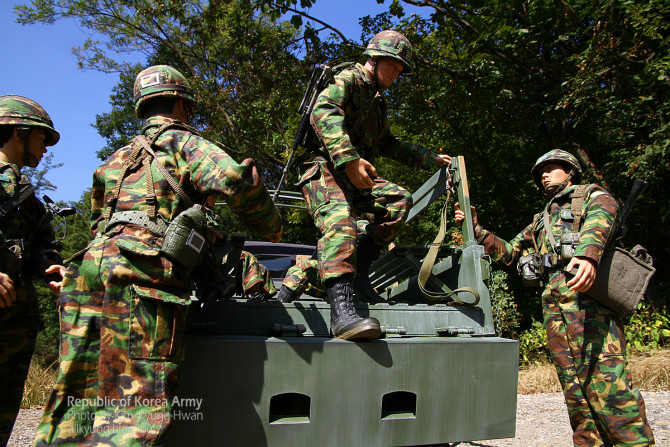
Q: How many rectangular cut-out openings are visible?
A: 2